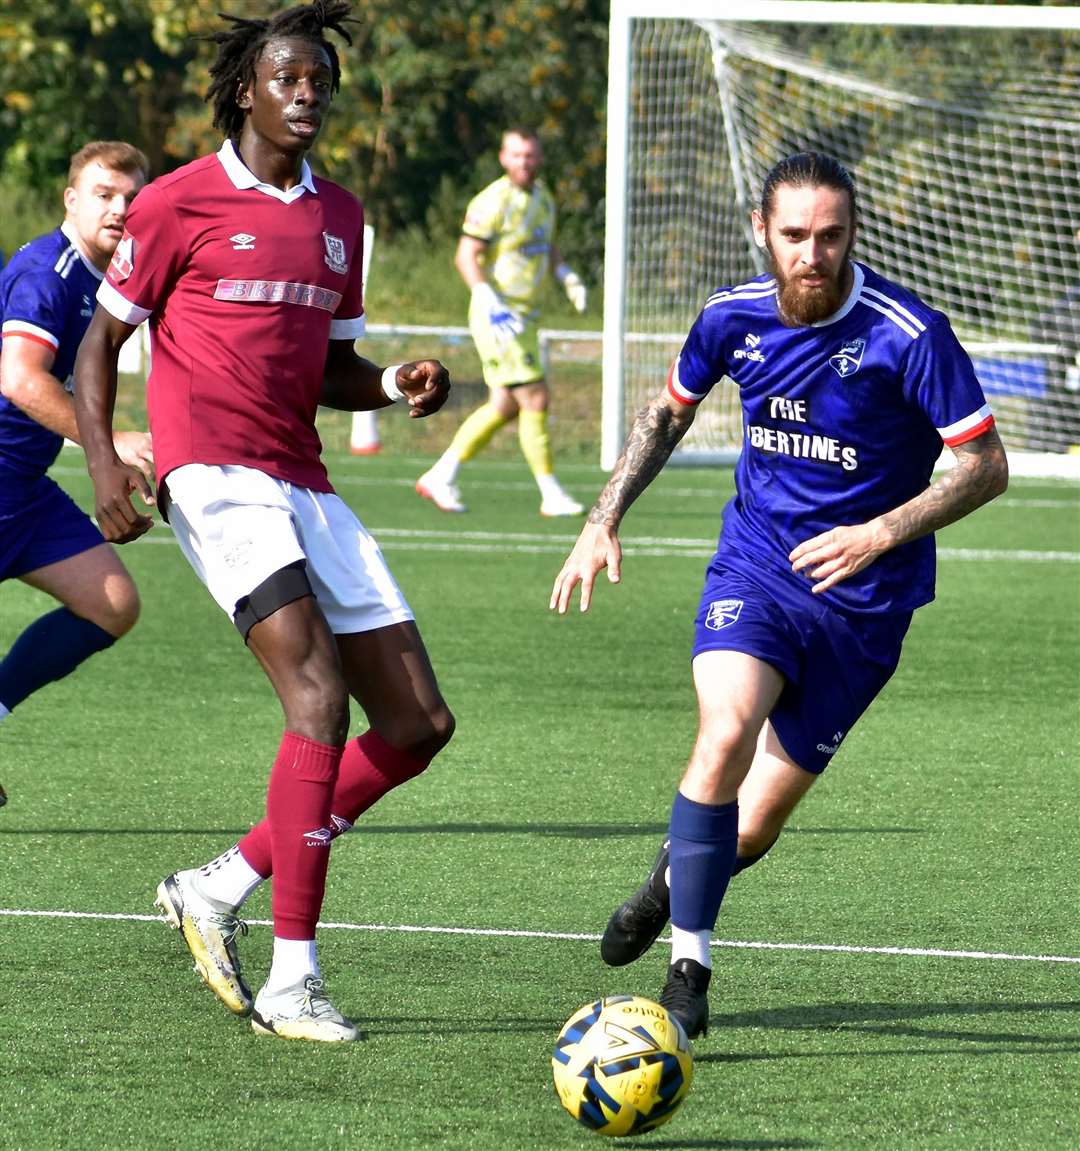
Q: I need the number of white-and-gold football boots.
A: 2